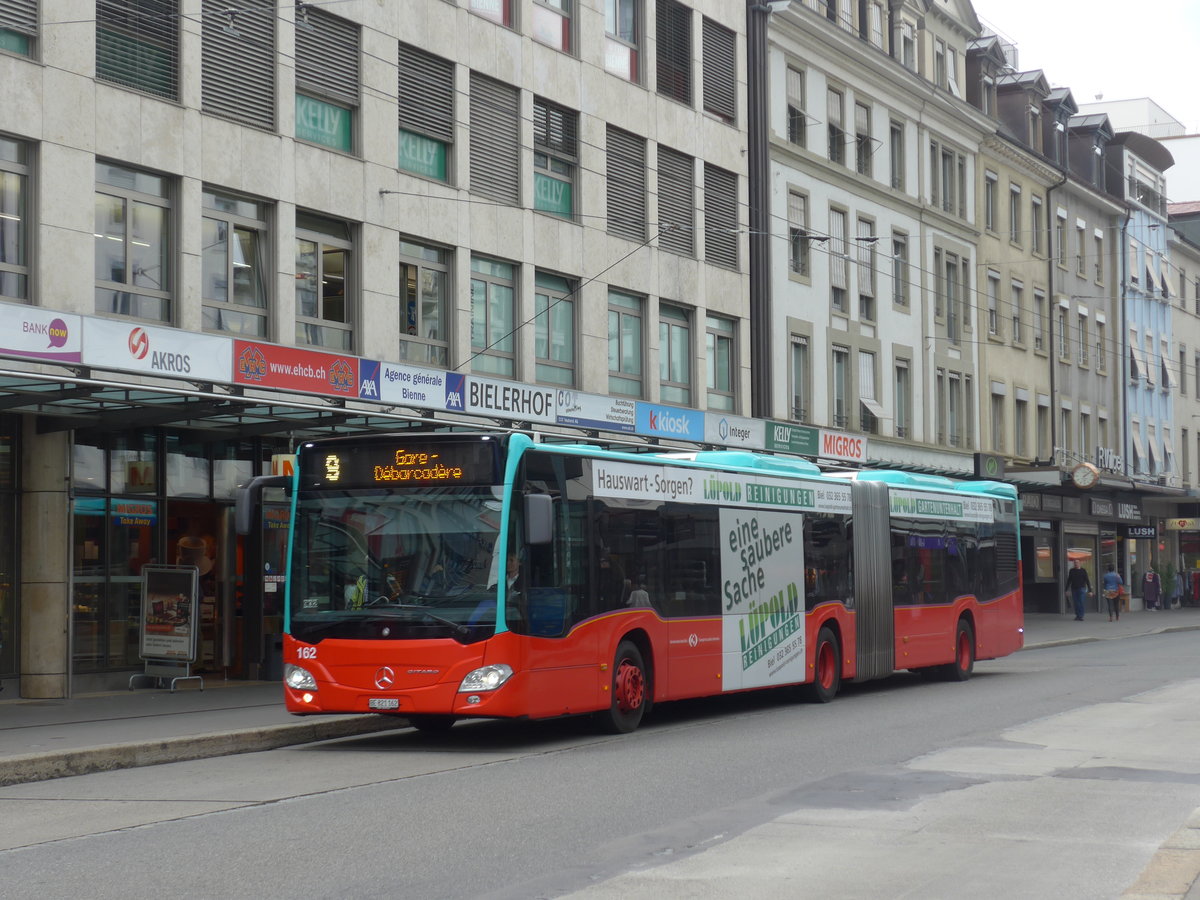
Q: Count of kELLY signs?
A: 4